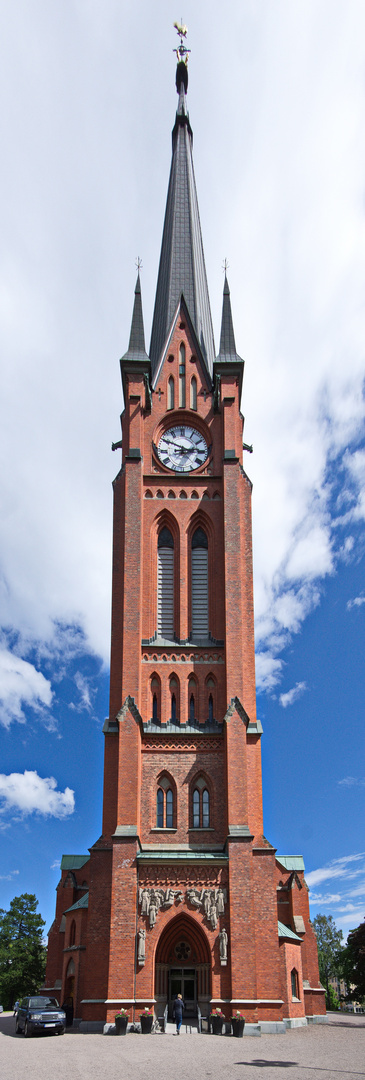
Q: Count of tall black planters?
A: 4